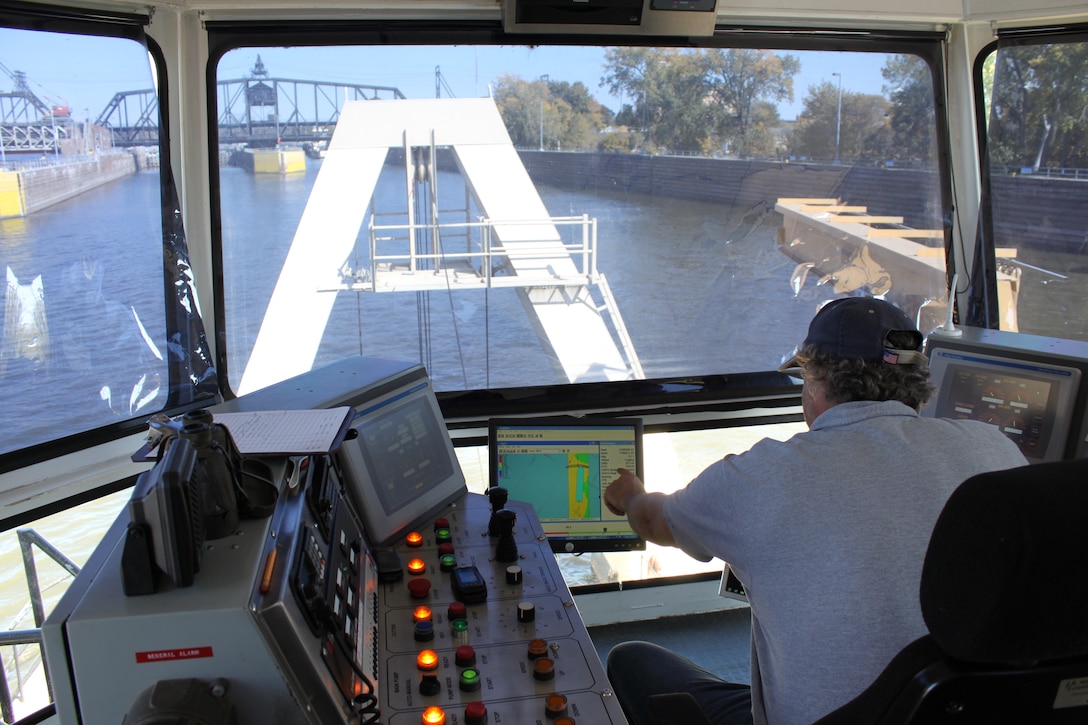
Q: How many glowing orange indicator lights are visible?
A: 5